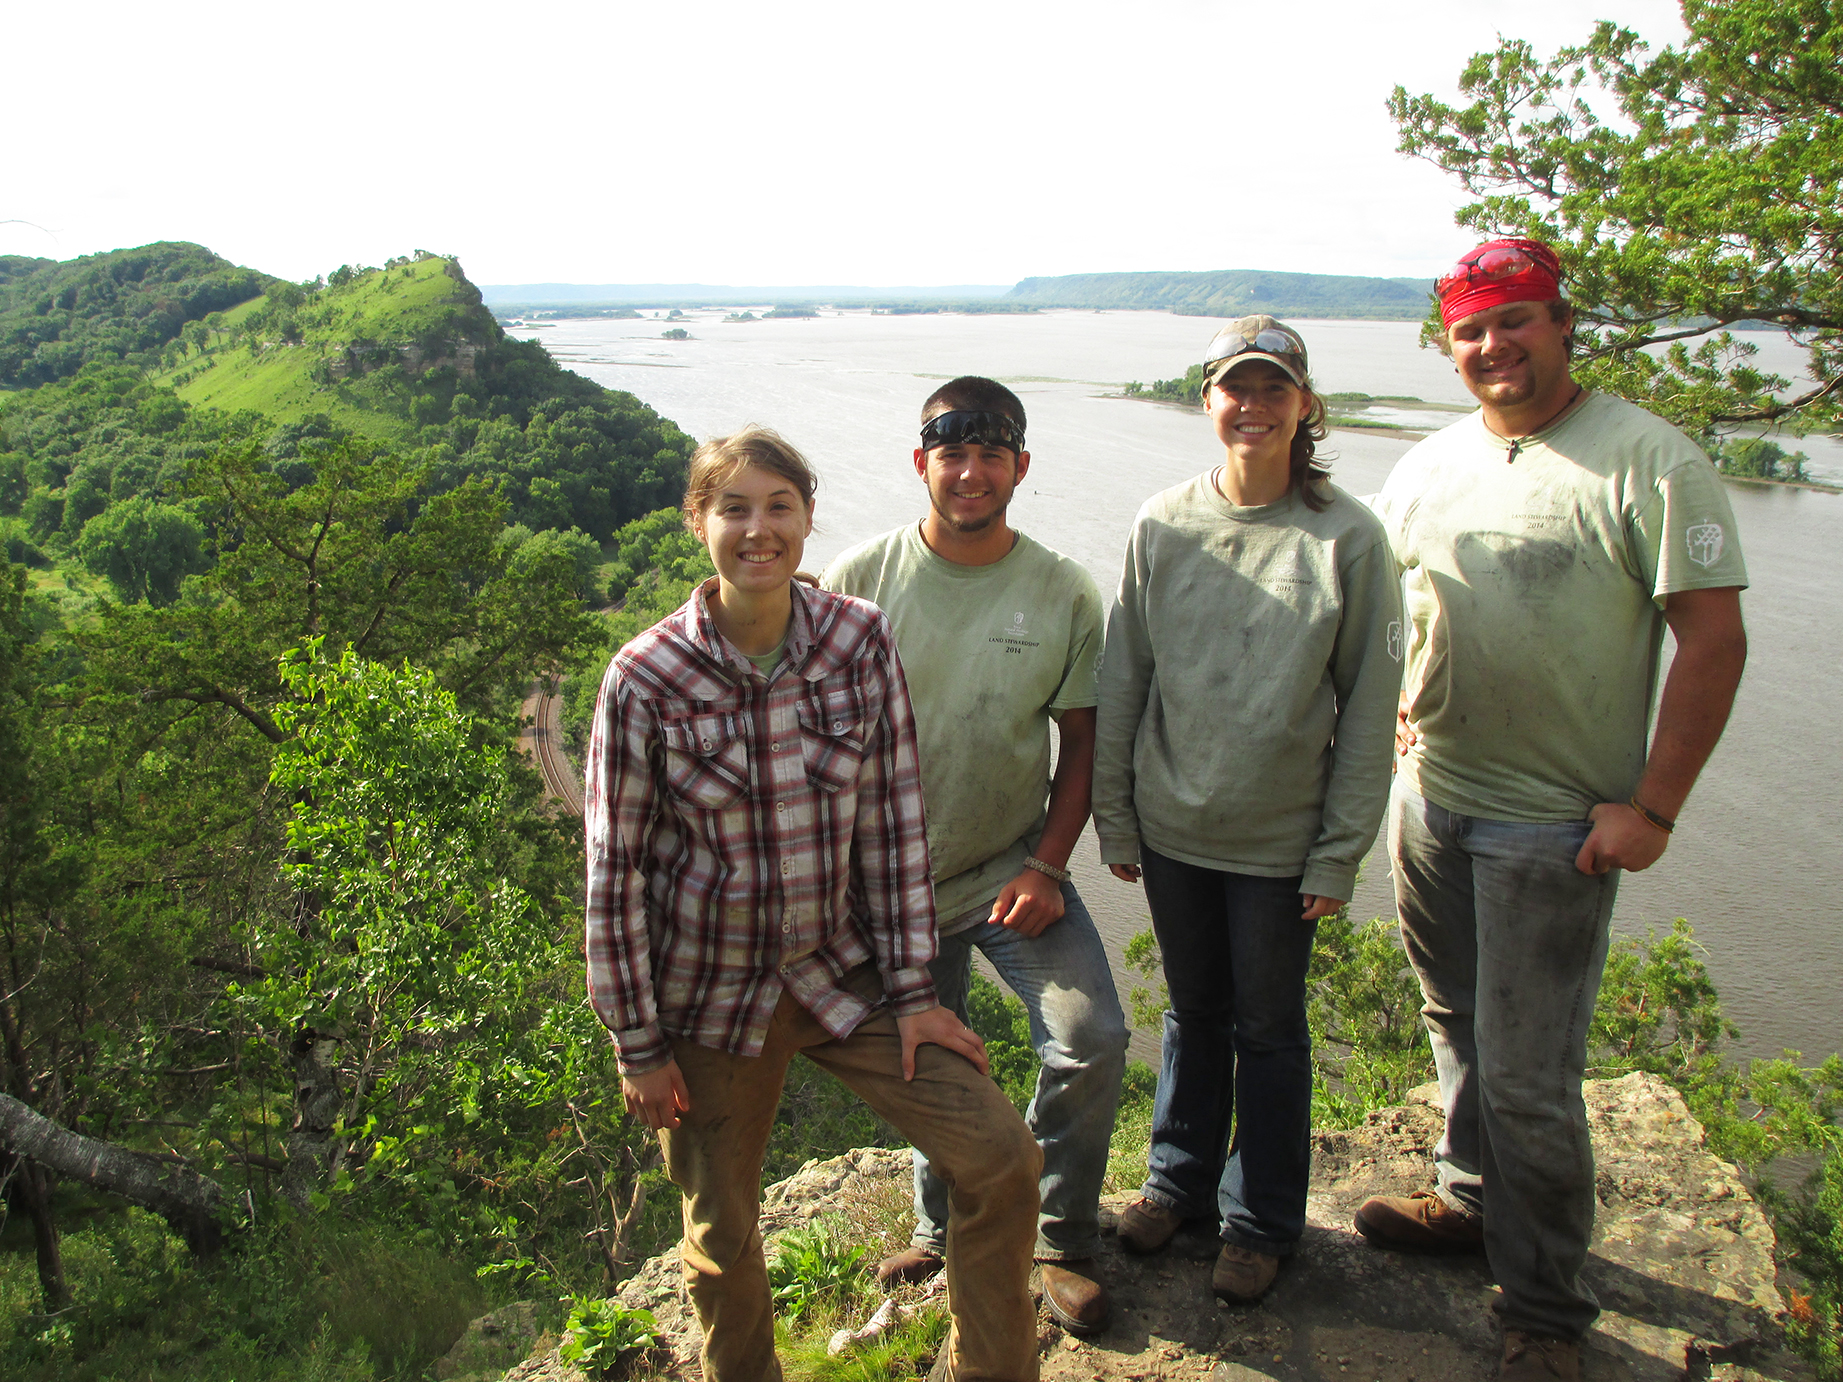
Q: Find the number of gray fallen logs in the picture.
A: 1